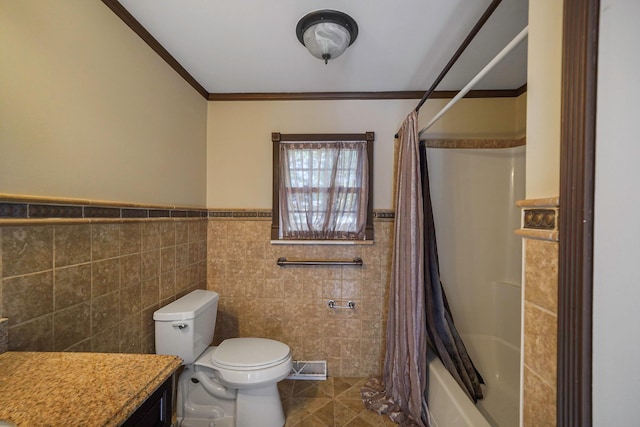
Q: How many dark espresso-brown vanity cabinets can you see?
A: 1